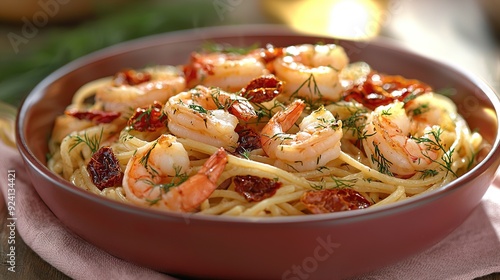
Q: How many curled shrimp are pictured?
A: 7